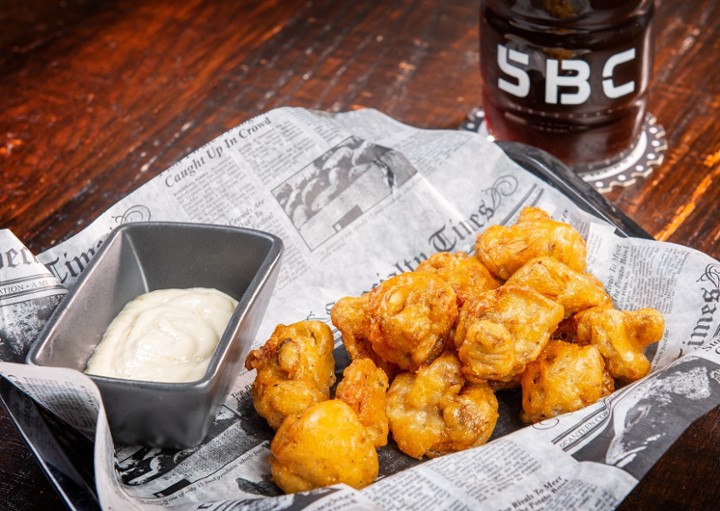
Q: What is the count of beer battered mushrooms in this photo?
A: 12